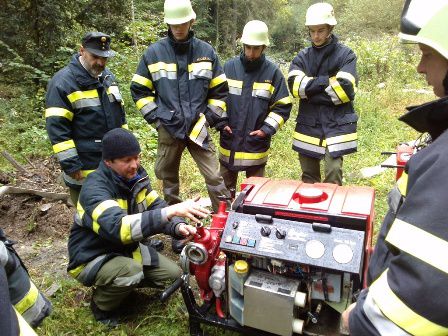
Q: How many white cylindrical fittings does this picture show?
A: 2